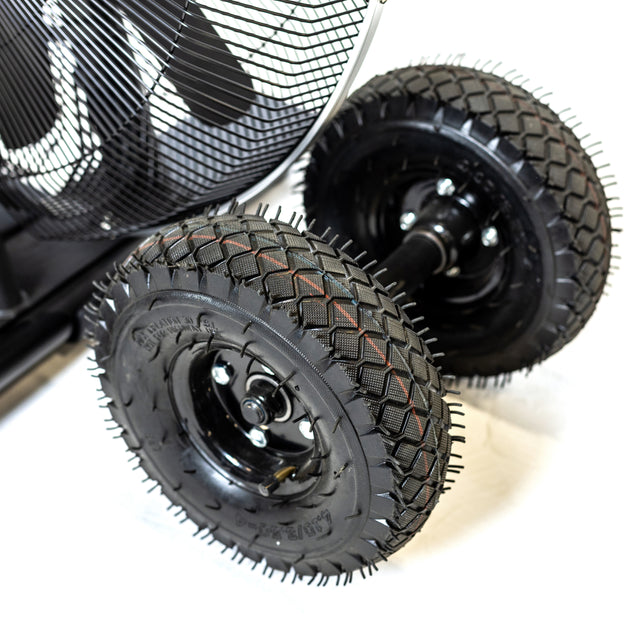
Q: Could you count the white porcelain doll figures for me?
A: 0